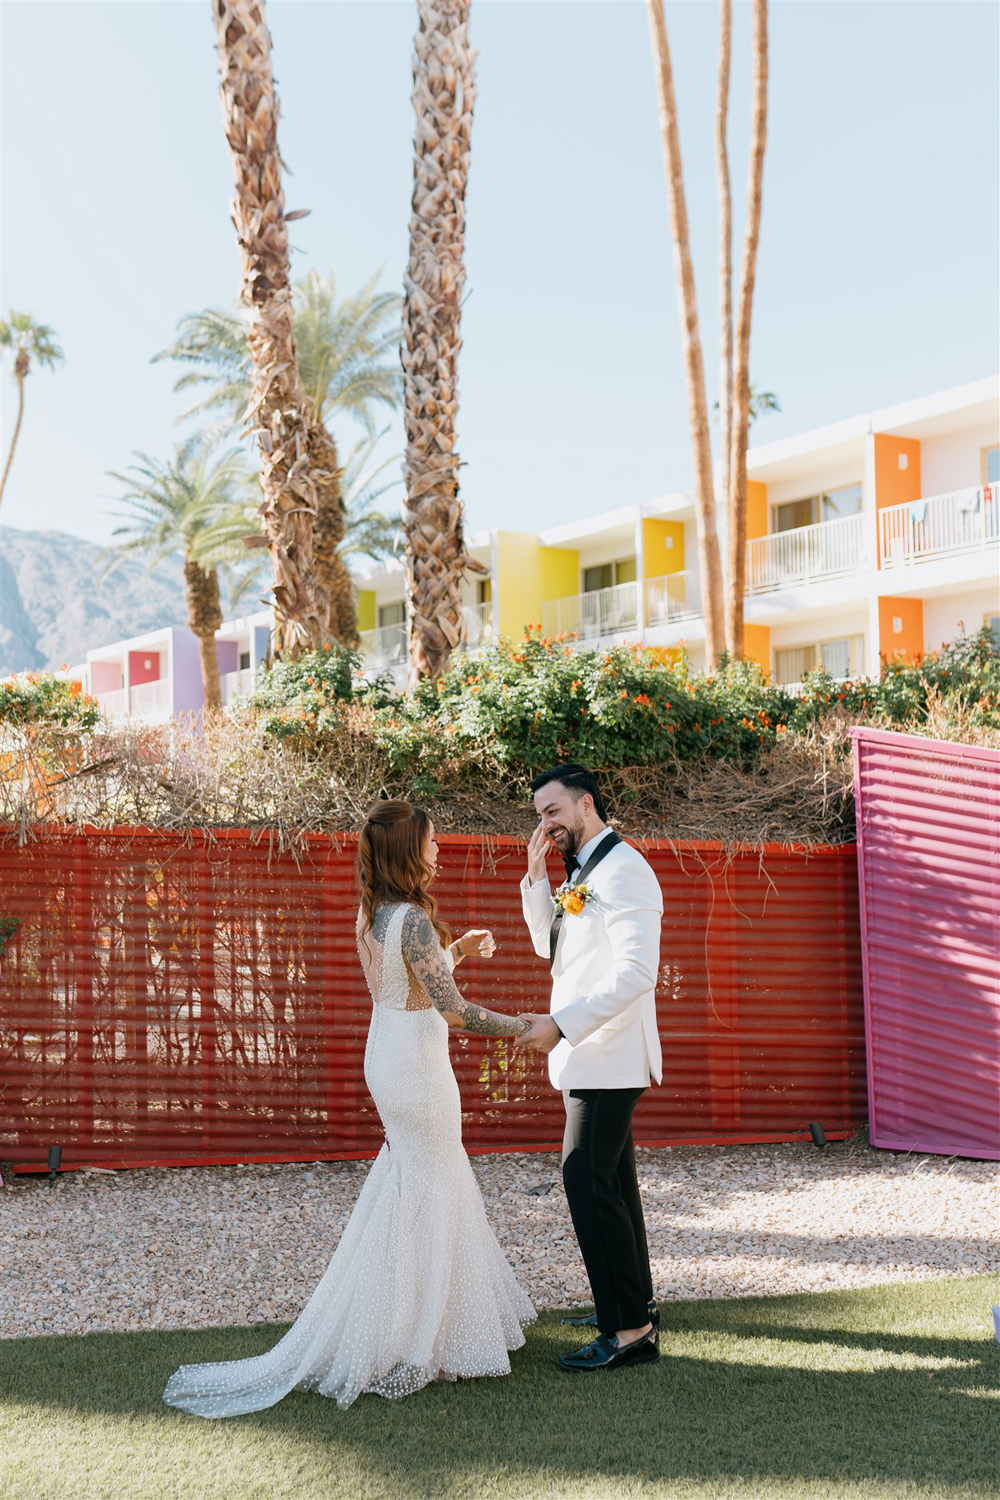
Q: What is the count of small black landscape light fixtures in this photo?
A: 2